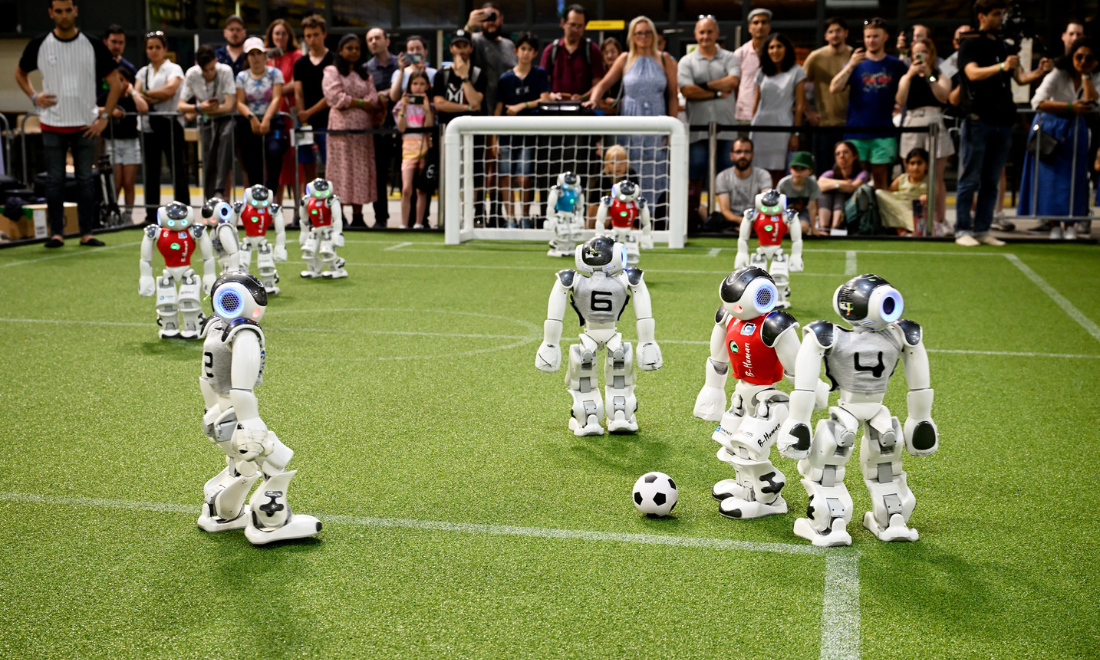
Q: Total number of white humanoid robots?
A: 11